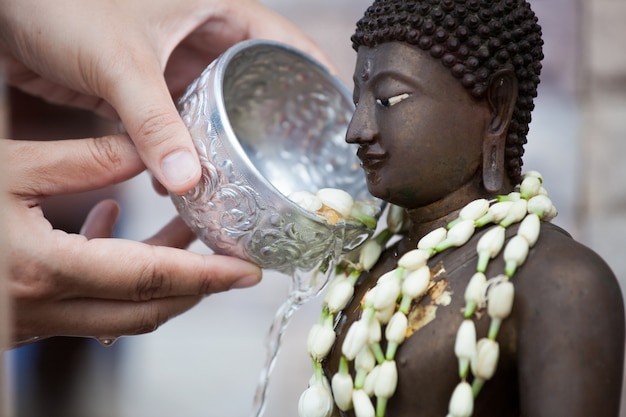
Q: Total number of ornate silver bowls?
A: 1